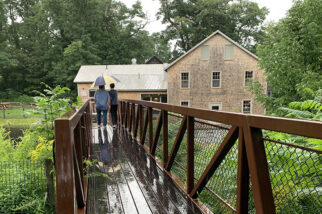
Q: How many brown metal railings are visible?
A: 2